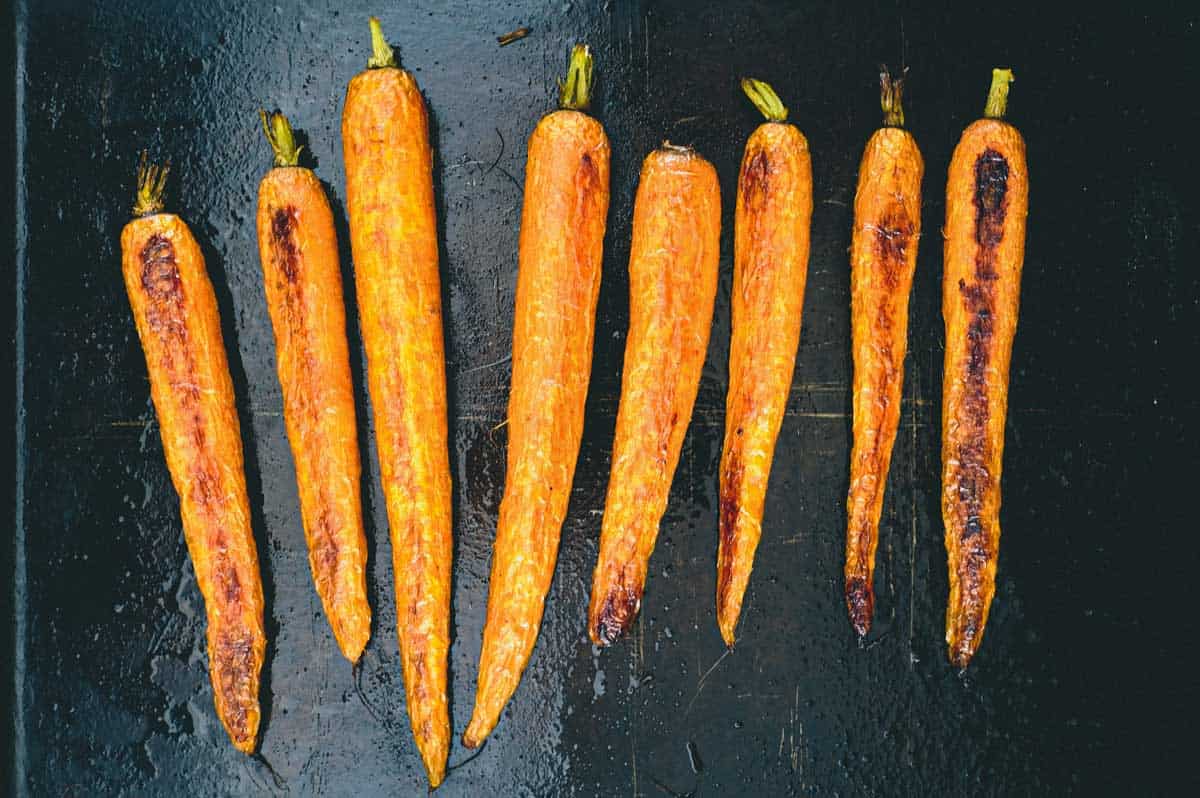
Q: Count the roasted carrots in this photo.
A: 8